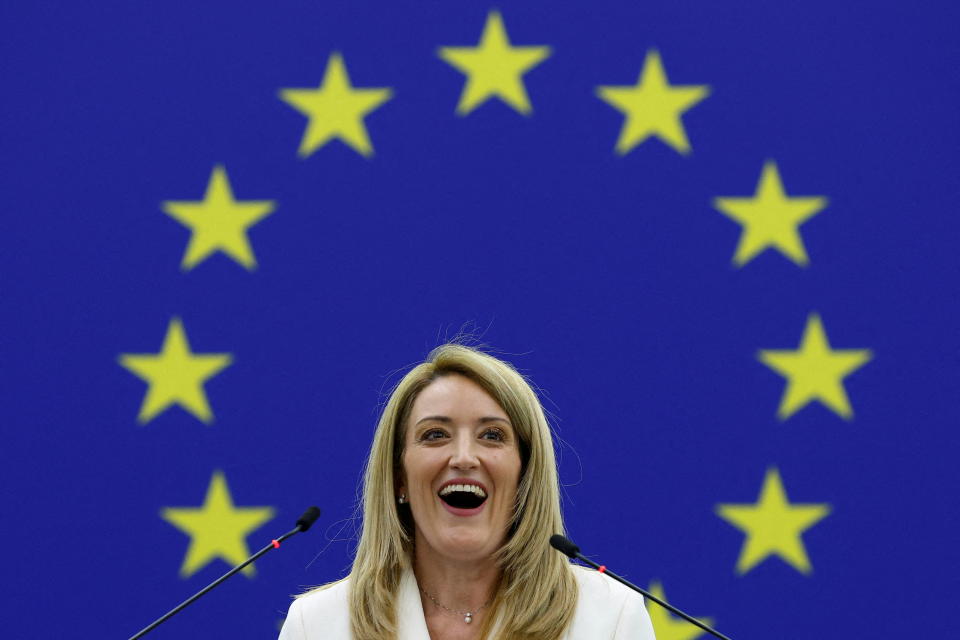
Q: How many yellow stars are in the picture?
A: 10